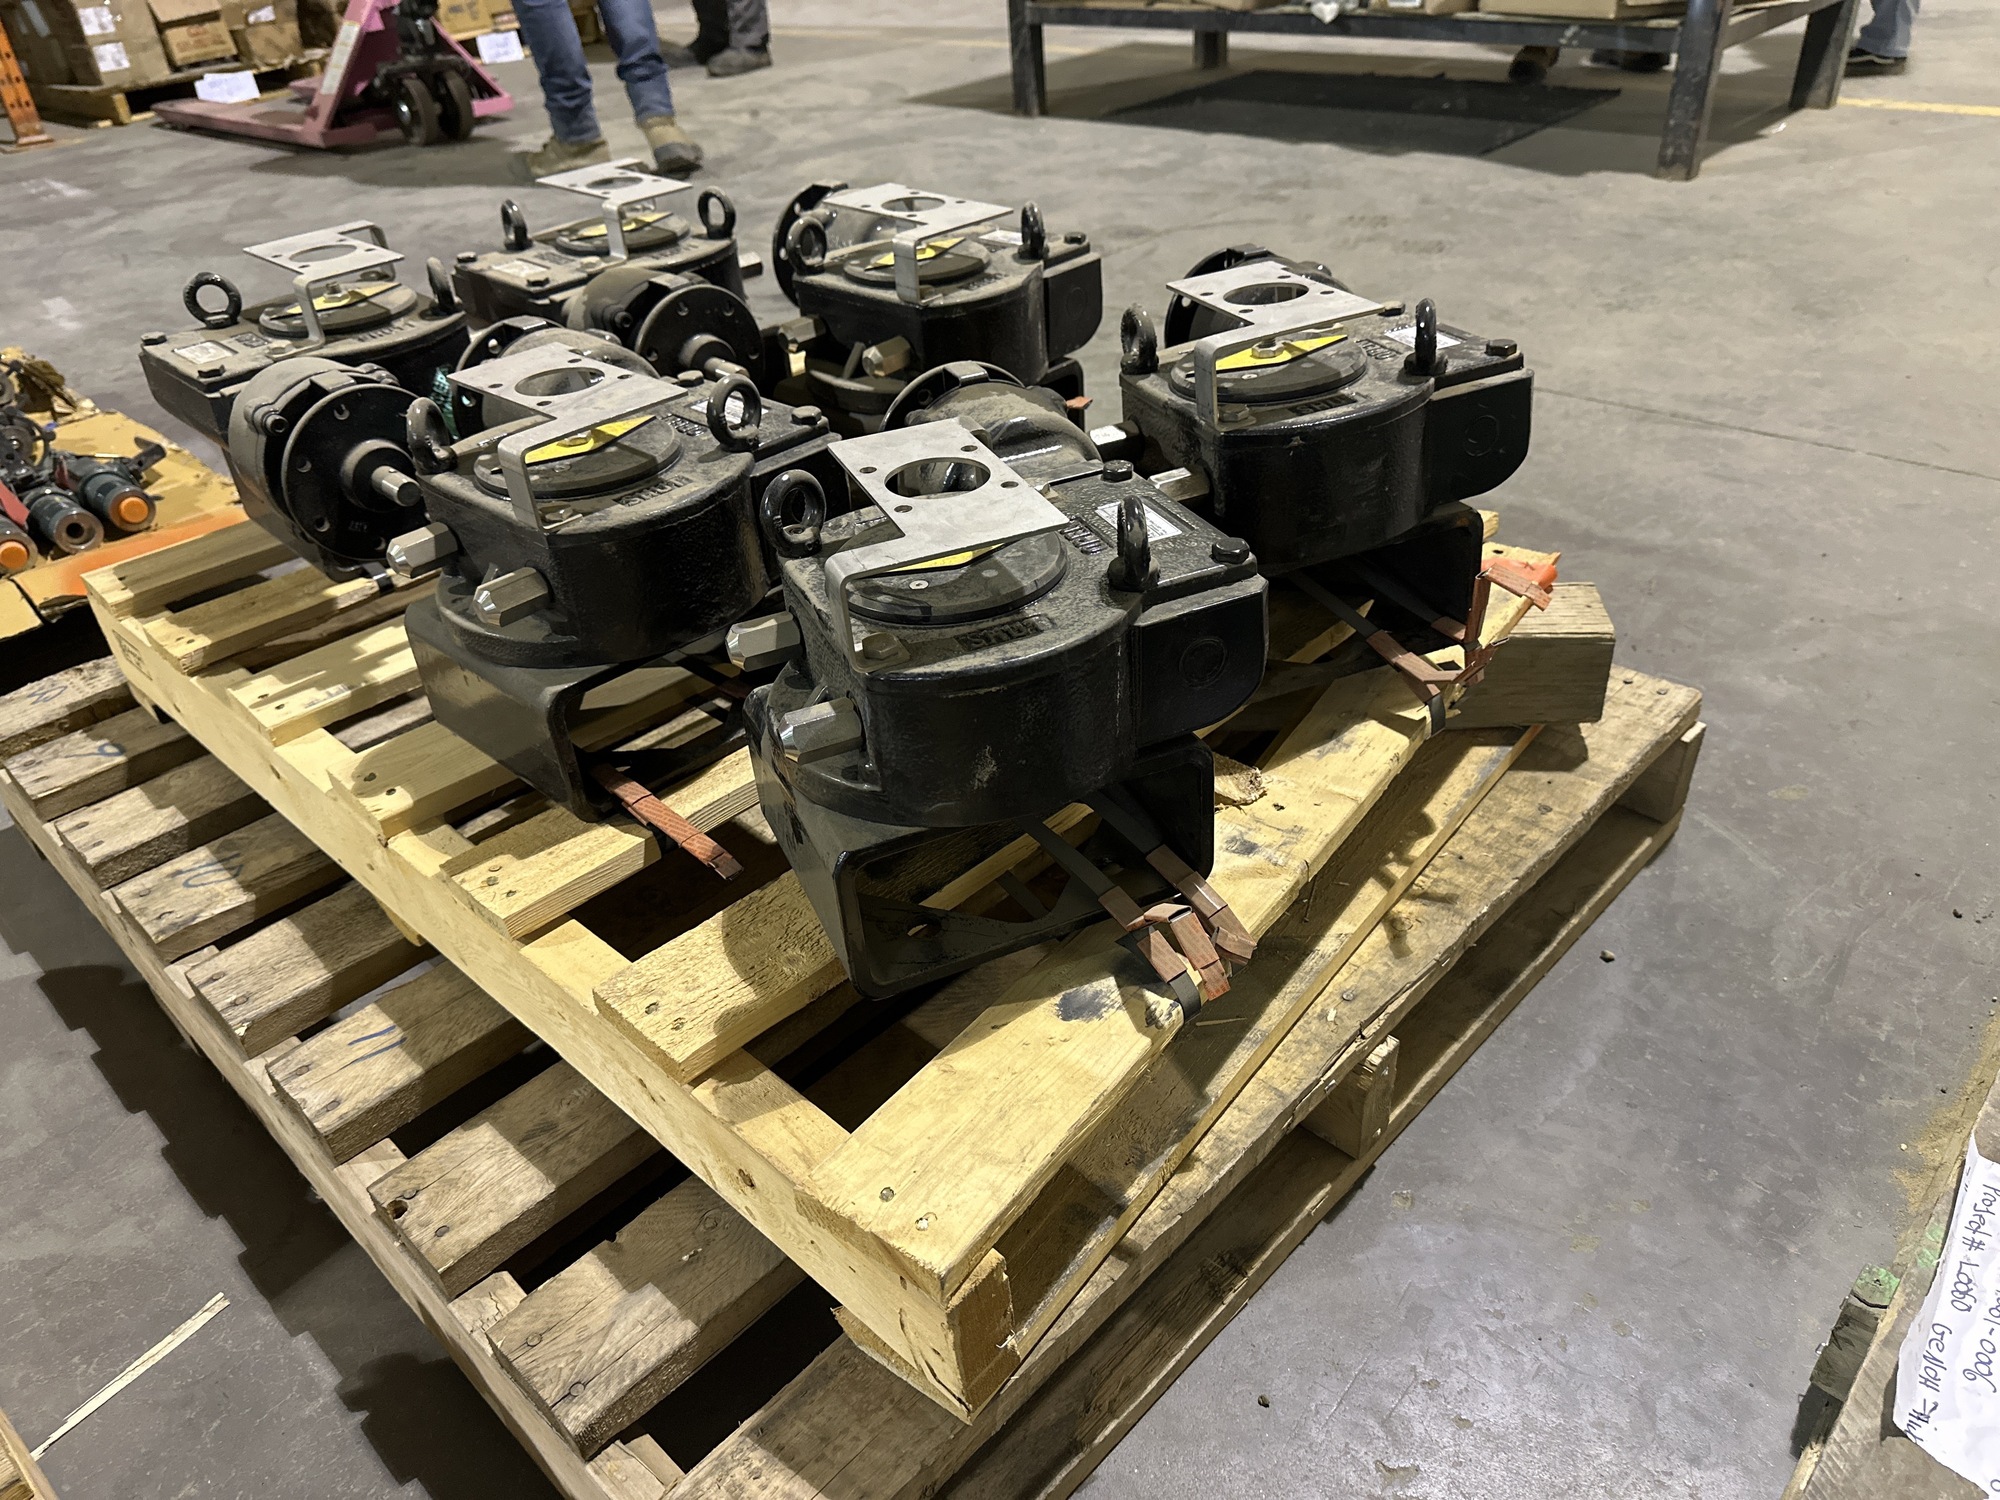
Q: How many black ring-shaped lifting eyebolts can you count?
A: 12